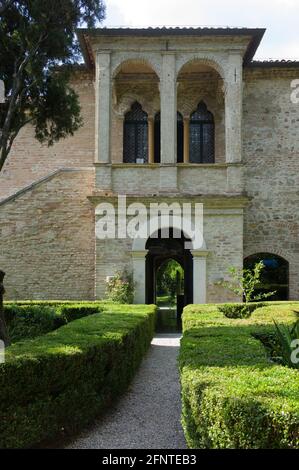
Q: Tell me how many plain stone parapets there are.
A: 2